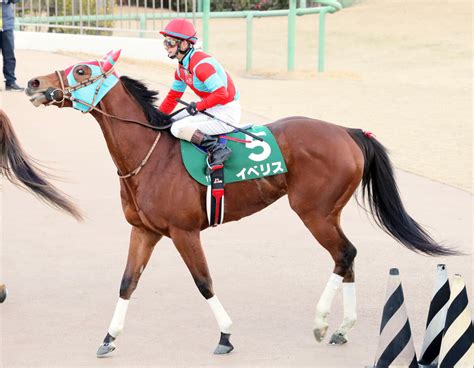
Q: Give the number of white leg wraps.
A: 4